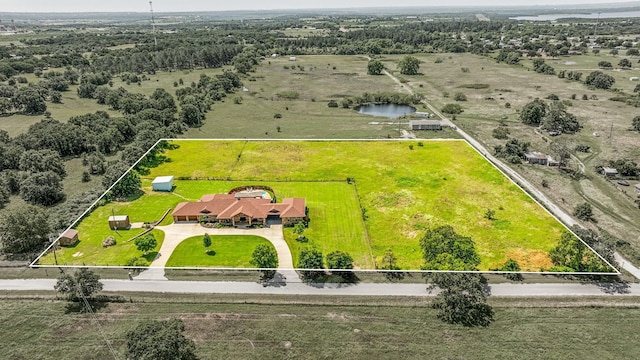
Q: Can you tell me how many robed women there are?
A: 0